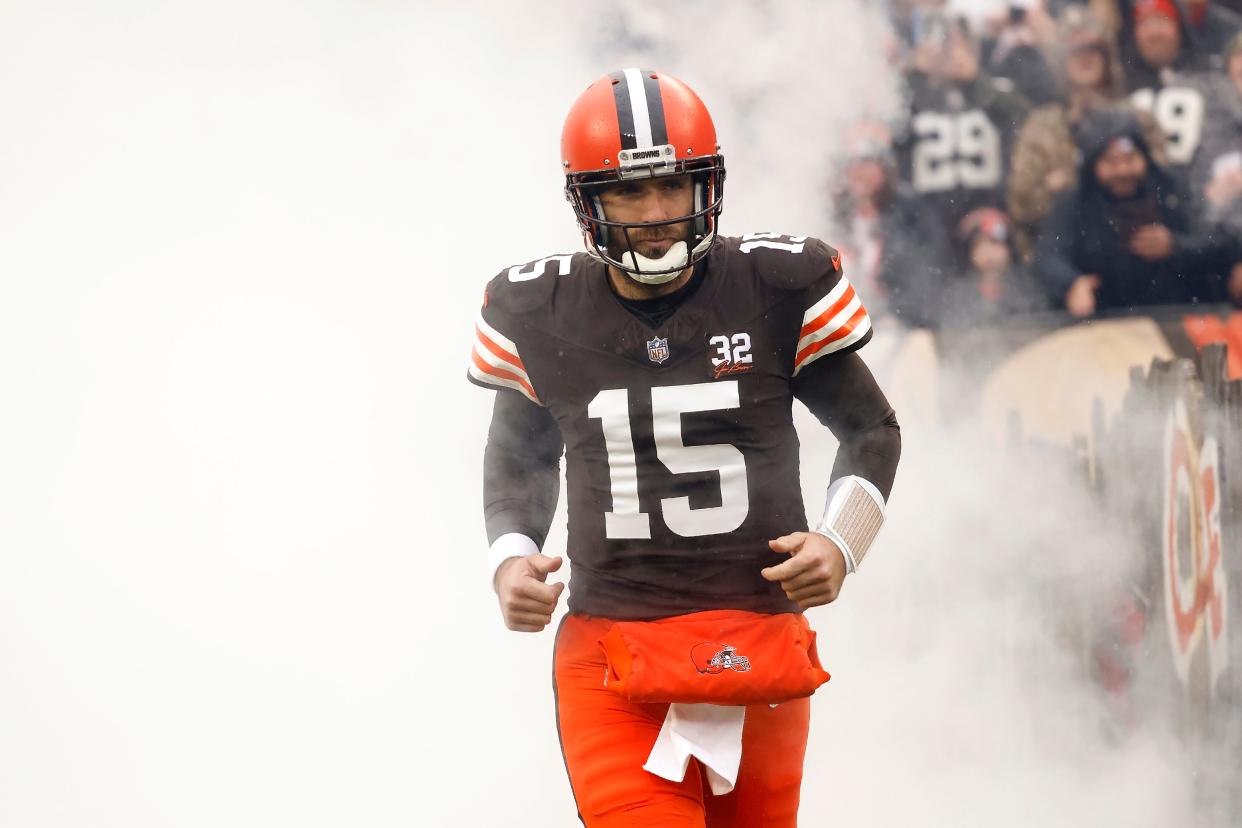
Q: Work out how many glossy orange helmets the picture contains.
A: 1